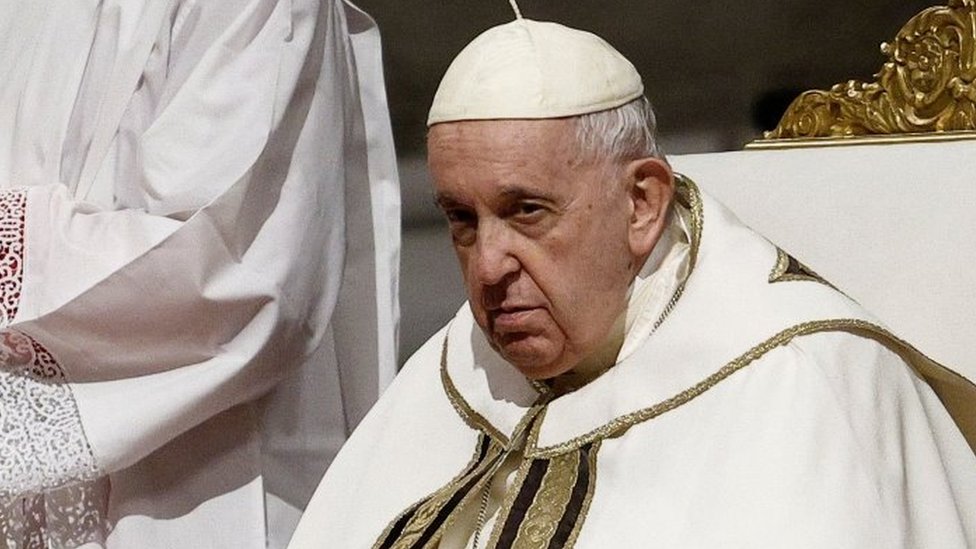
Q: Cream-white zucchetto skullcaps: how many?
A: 1